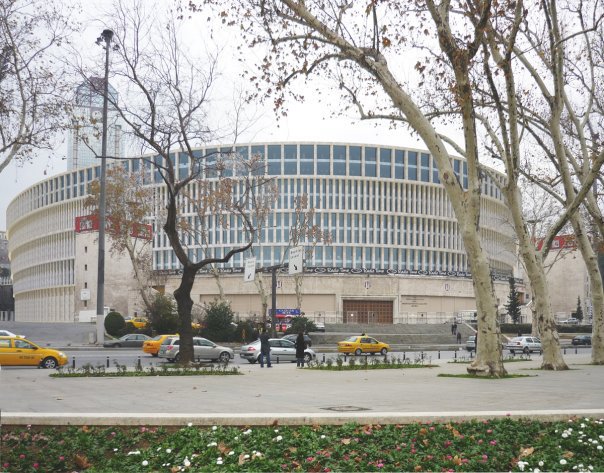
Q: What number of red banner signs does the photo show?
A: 2